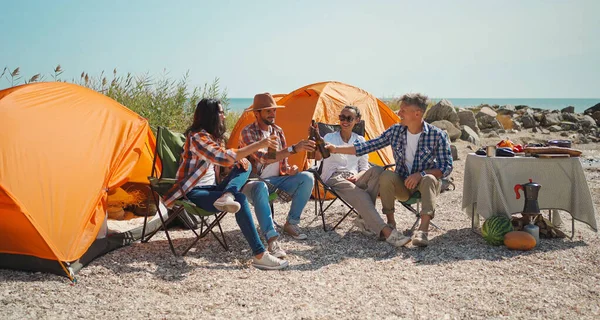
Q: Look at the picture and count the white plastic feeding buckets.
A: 0